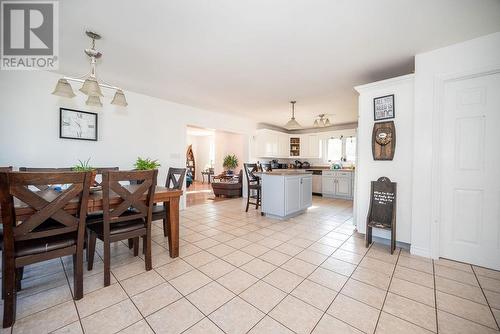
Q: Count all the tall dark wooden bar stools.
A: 2